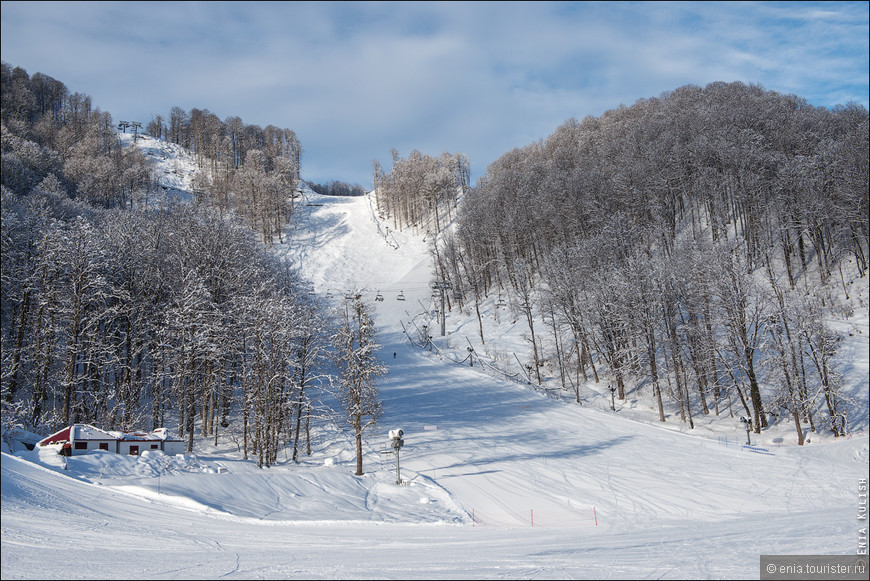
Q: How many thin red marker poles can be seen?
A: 3